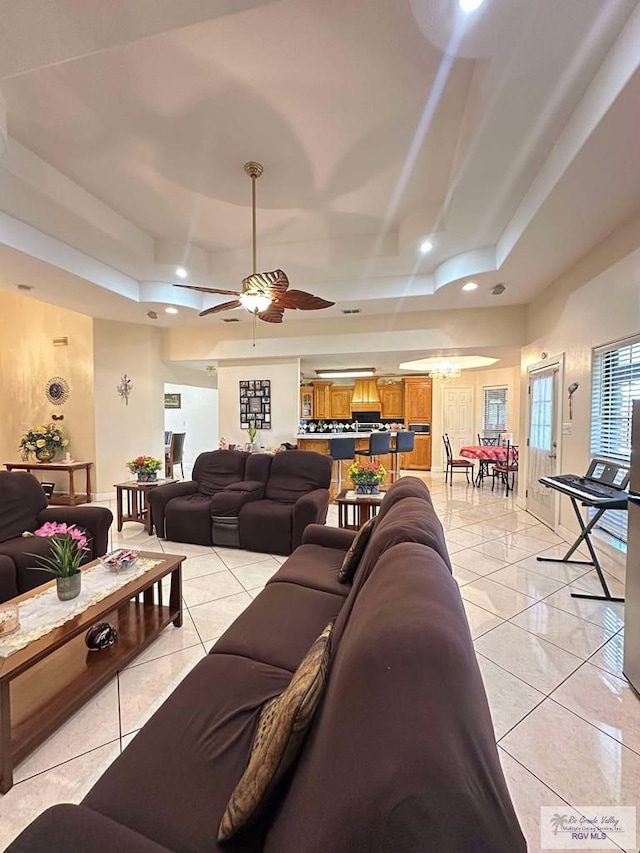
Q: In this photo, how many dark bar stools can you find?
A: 3